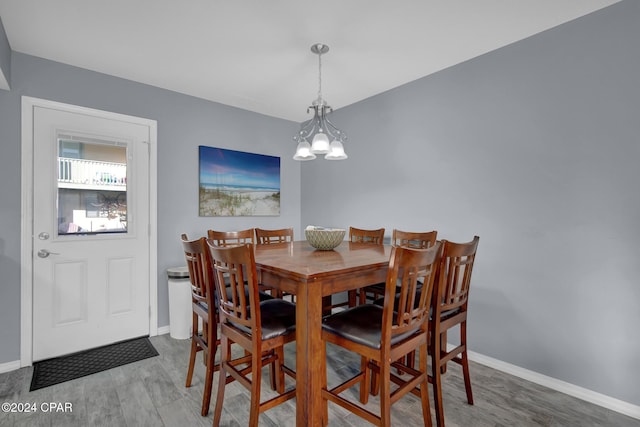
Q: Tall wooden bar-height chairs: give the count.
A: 8